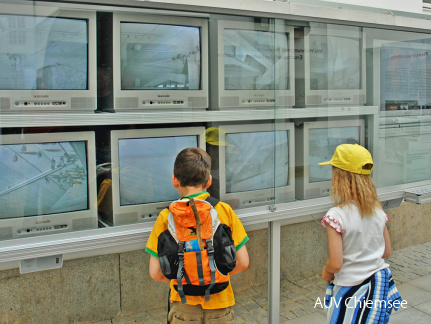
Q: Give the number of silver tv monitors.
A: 8